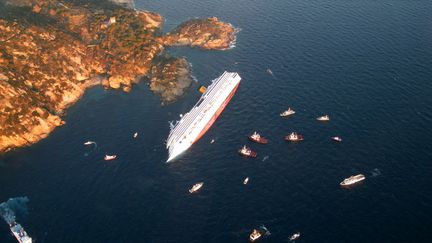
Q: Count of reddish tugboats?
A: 3